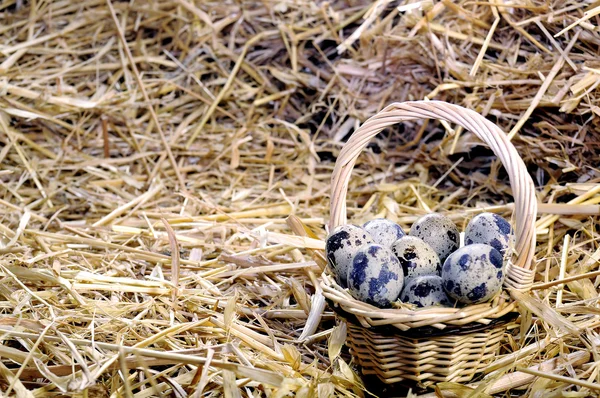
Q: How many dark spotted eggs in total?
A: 8